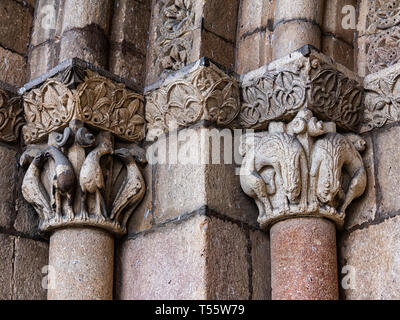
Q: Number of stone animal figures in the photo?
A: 6